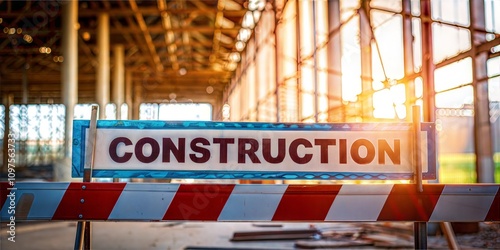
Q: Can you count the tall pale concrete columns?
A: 3